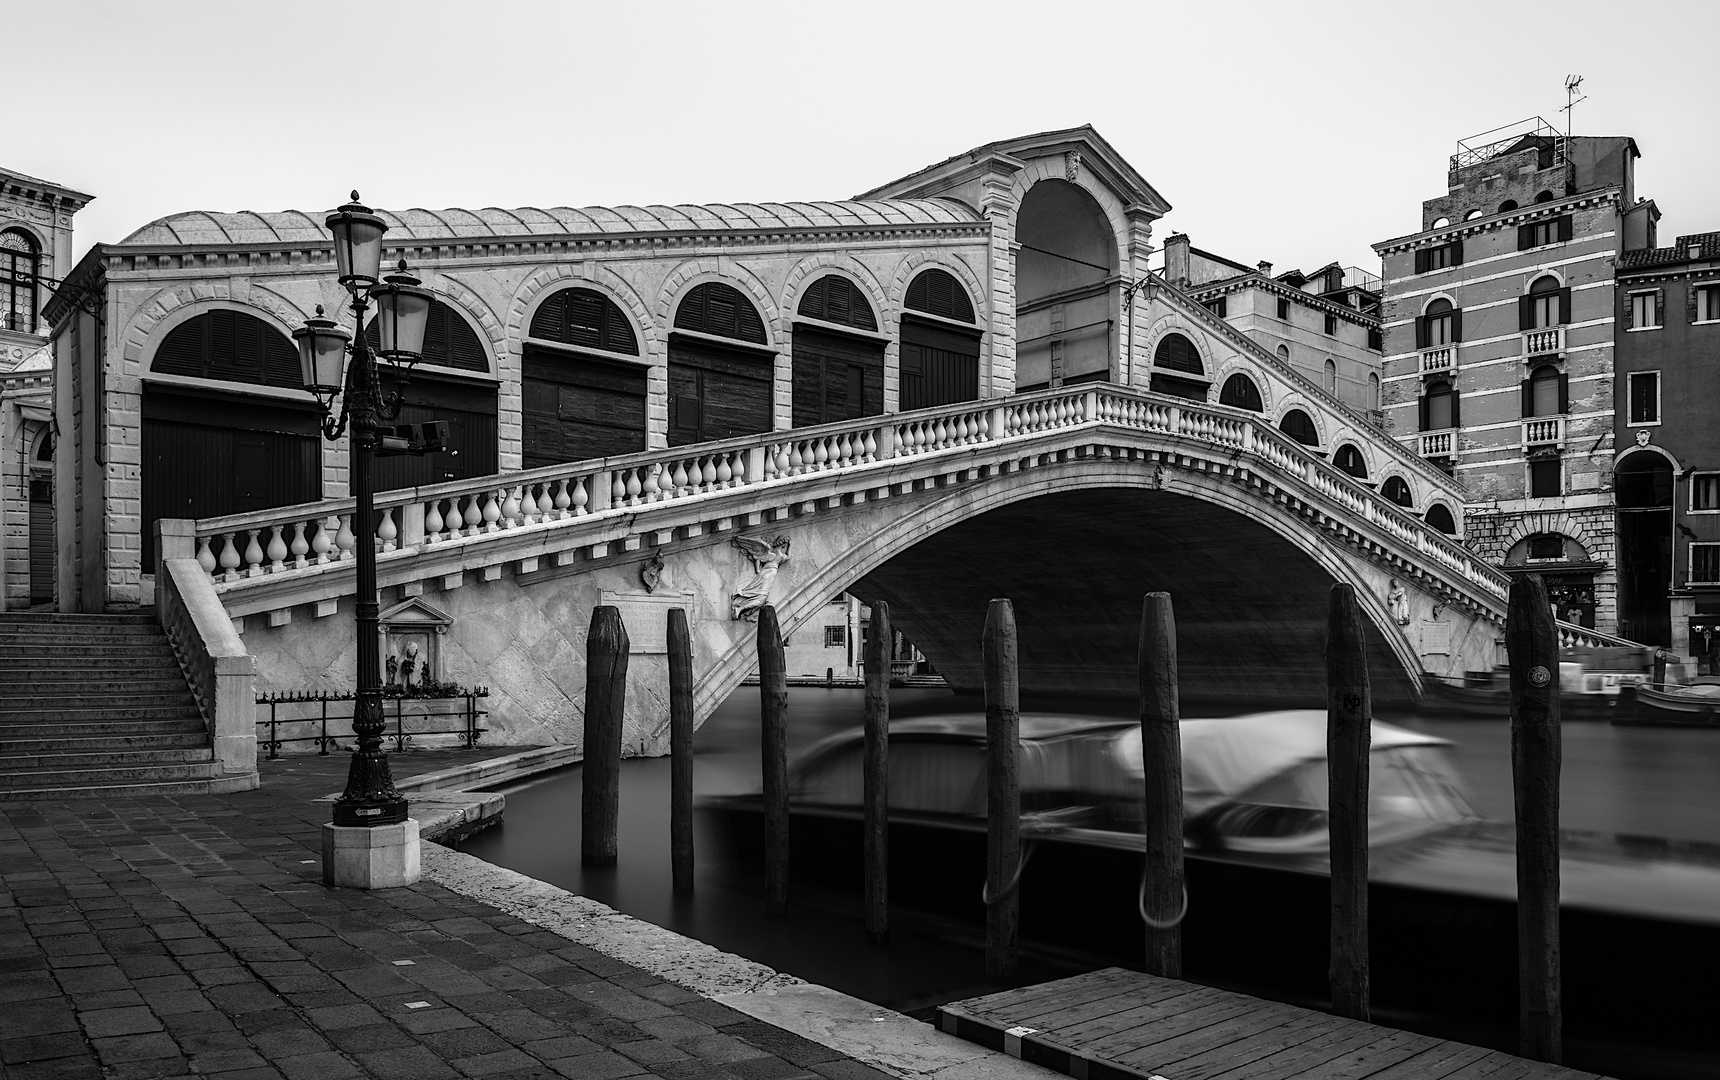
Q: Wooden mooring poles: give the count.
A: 8